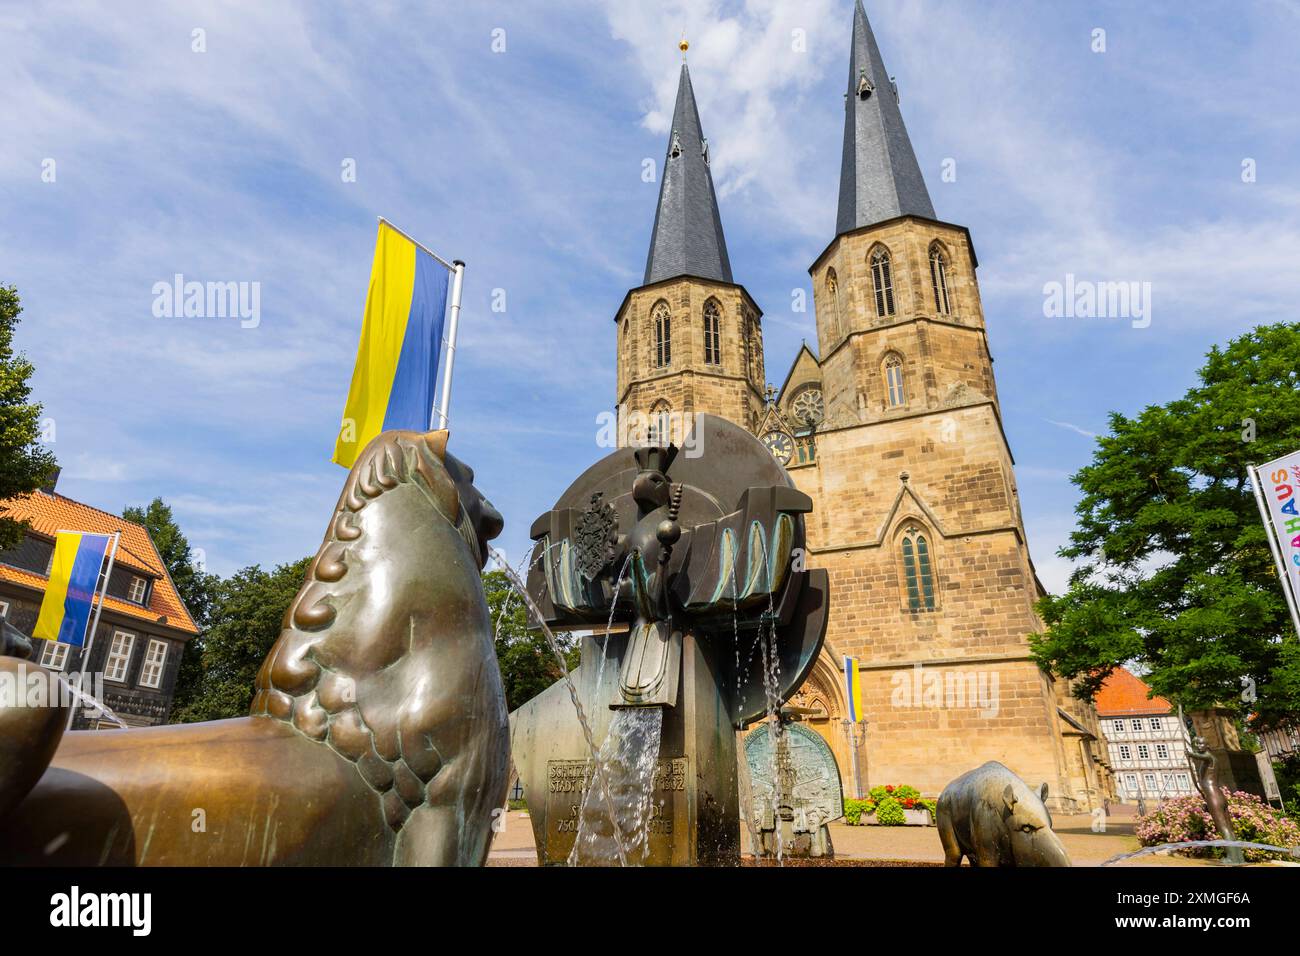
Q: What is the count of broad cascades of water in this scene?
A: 1